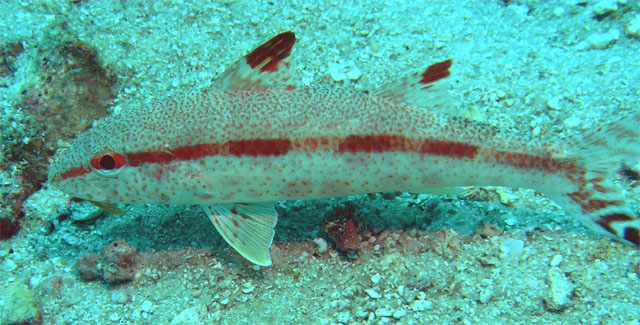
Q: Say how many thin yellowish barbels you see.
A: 2